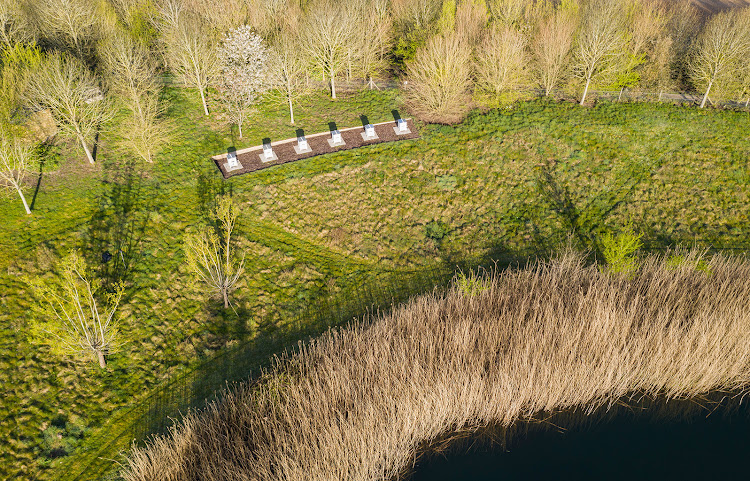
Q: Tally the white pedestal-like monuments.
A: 6